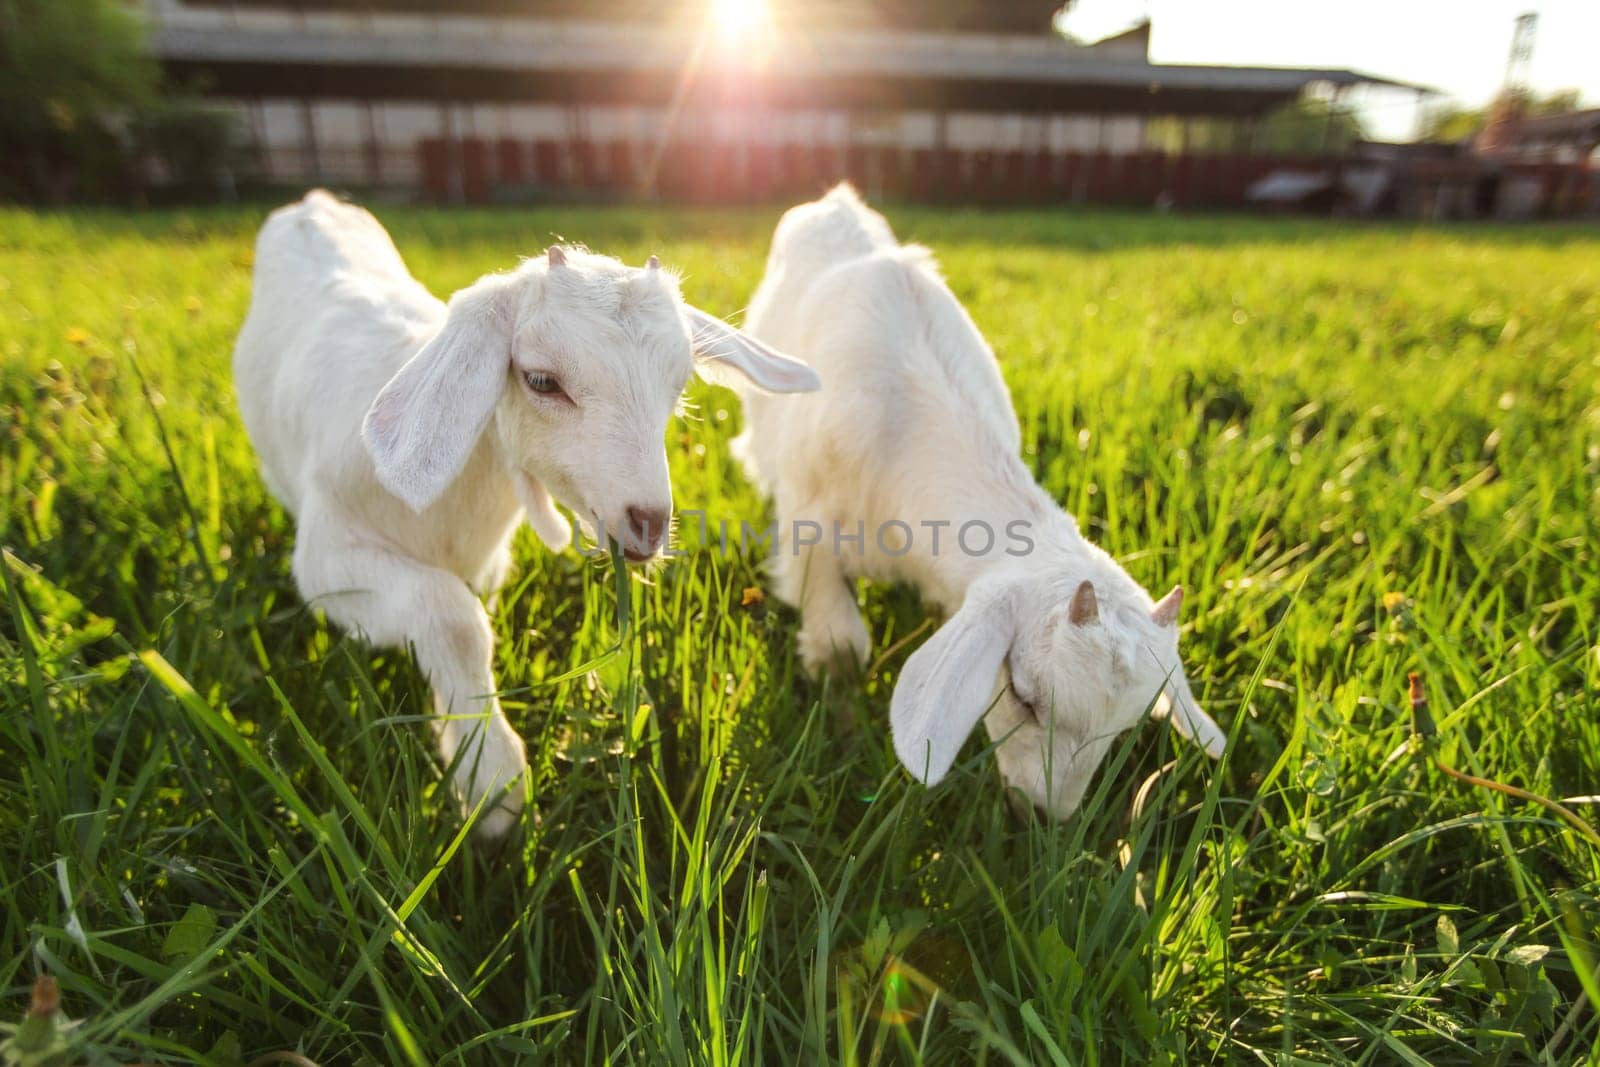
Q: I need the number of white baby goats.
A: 2